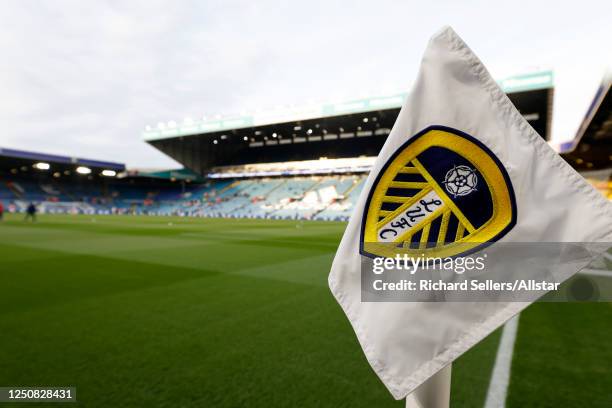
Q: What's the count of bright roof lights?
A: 3